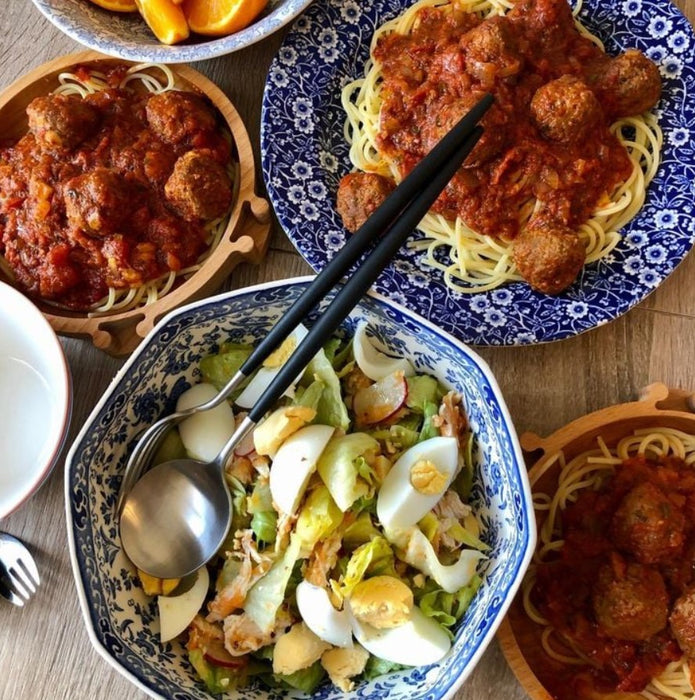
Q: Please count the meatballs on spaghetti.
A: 13